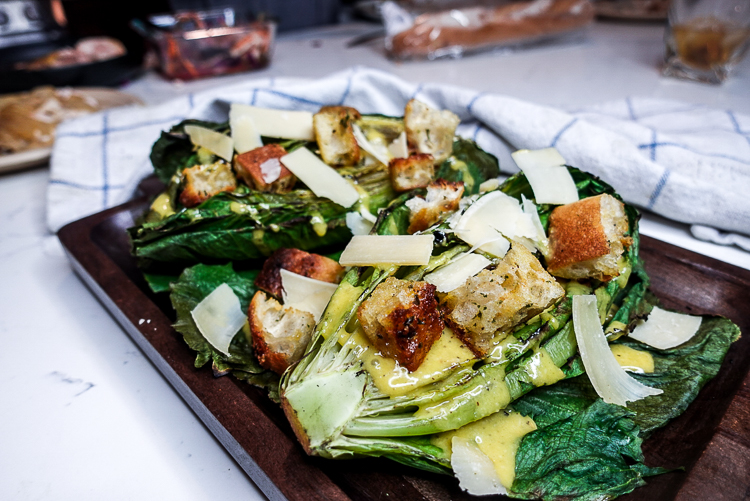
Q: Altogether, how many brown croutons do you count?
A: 11